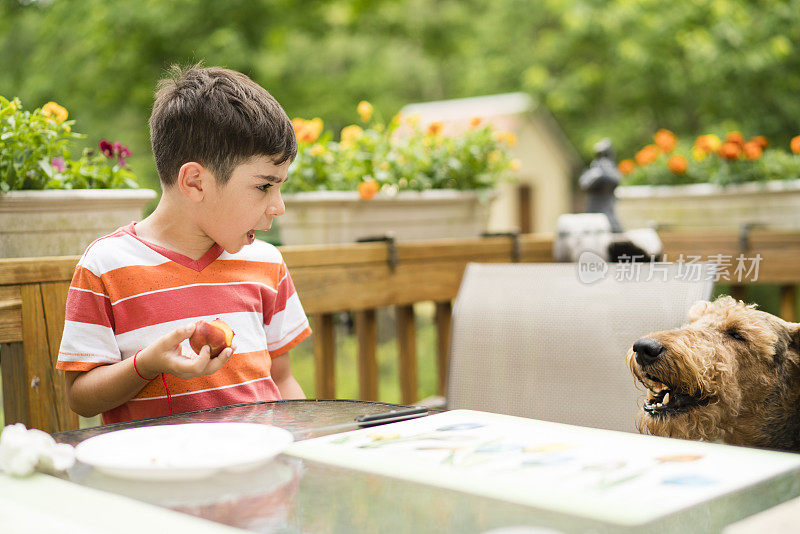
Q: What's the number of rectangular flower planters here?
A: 3